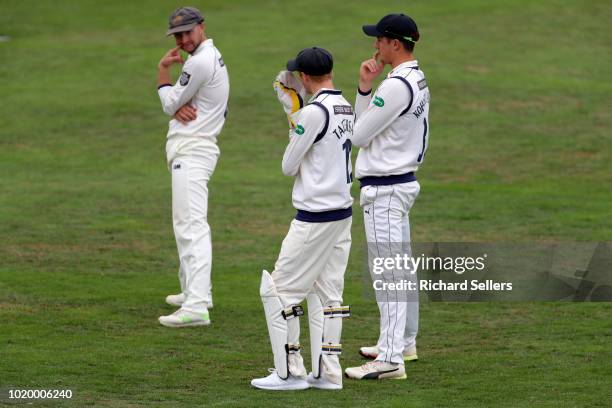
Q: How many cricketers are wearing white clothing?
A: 3